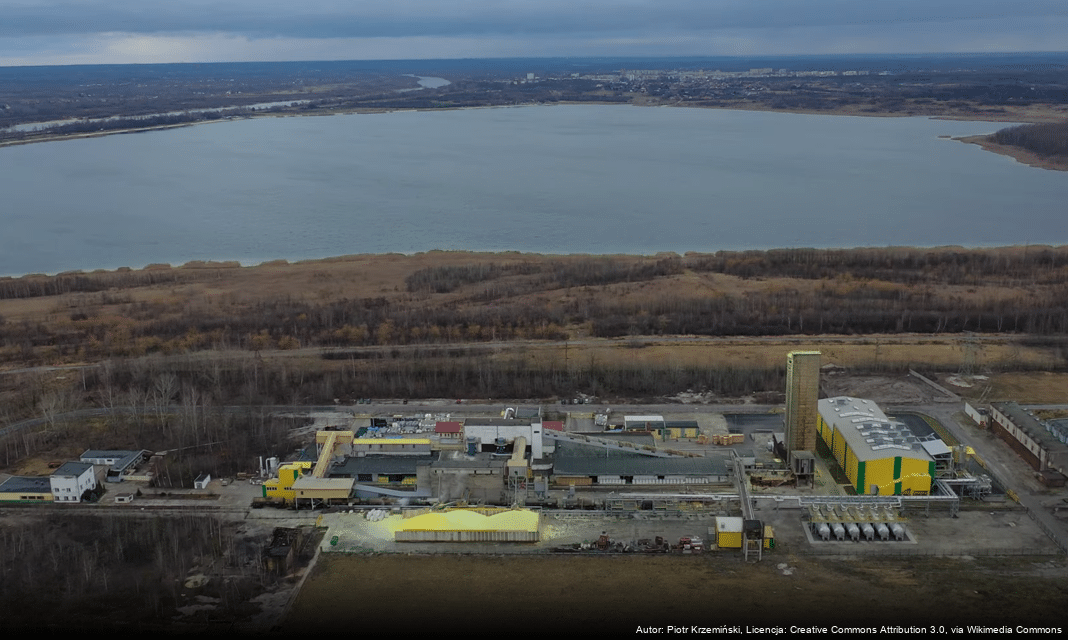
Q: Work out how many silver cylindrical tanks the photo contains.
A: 6